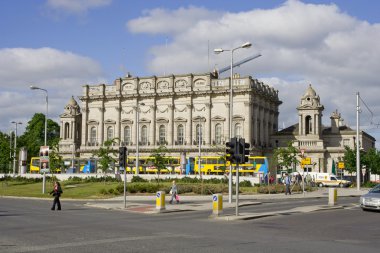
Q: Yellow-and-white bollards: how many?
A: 3